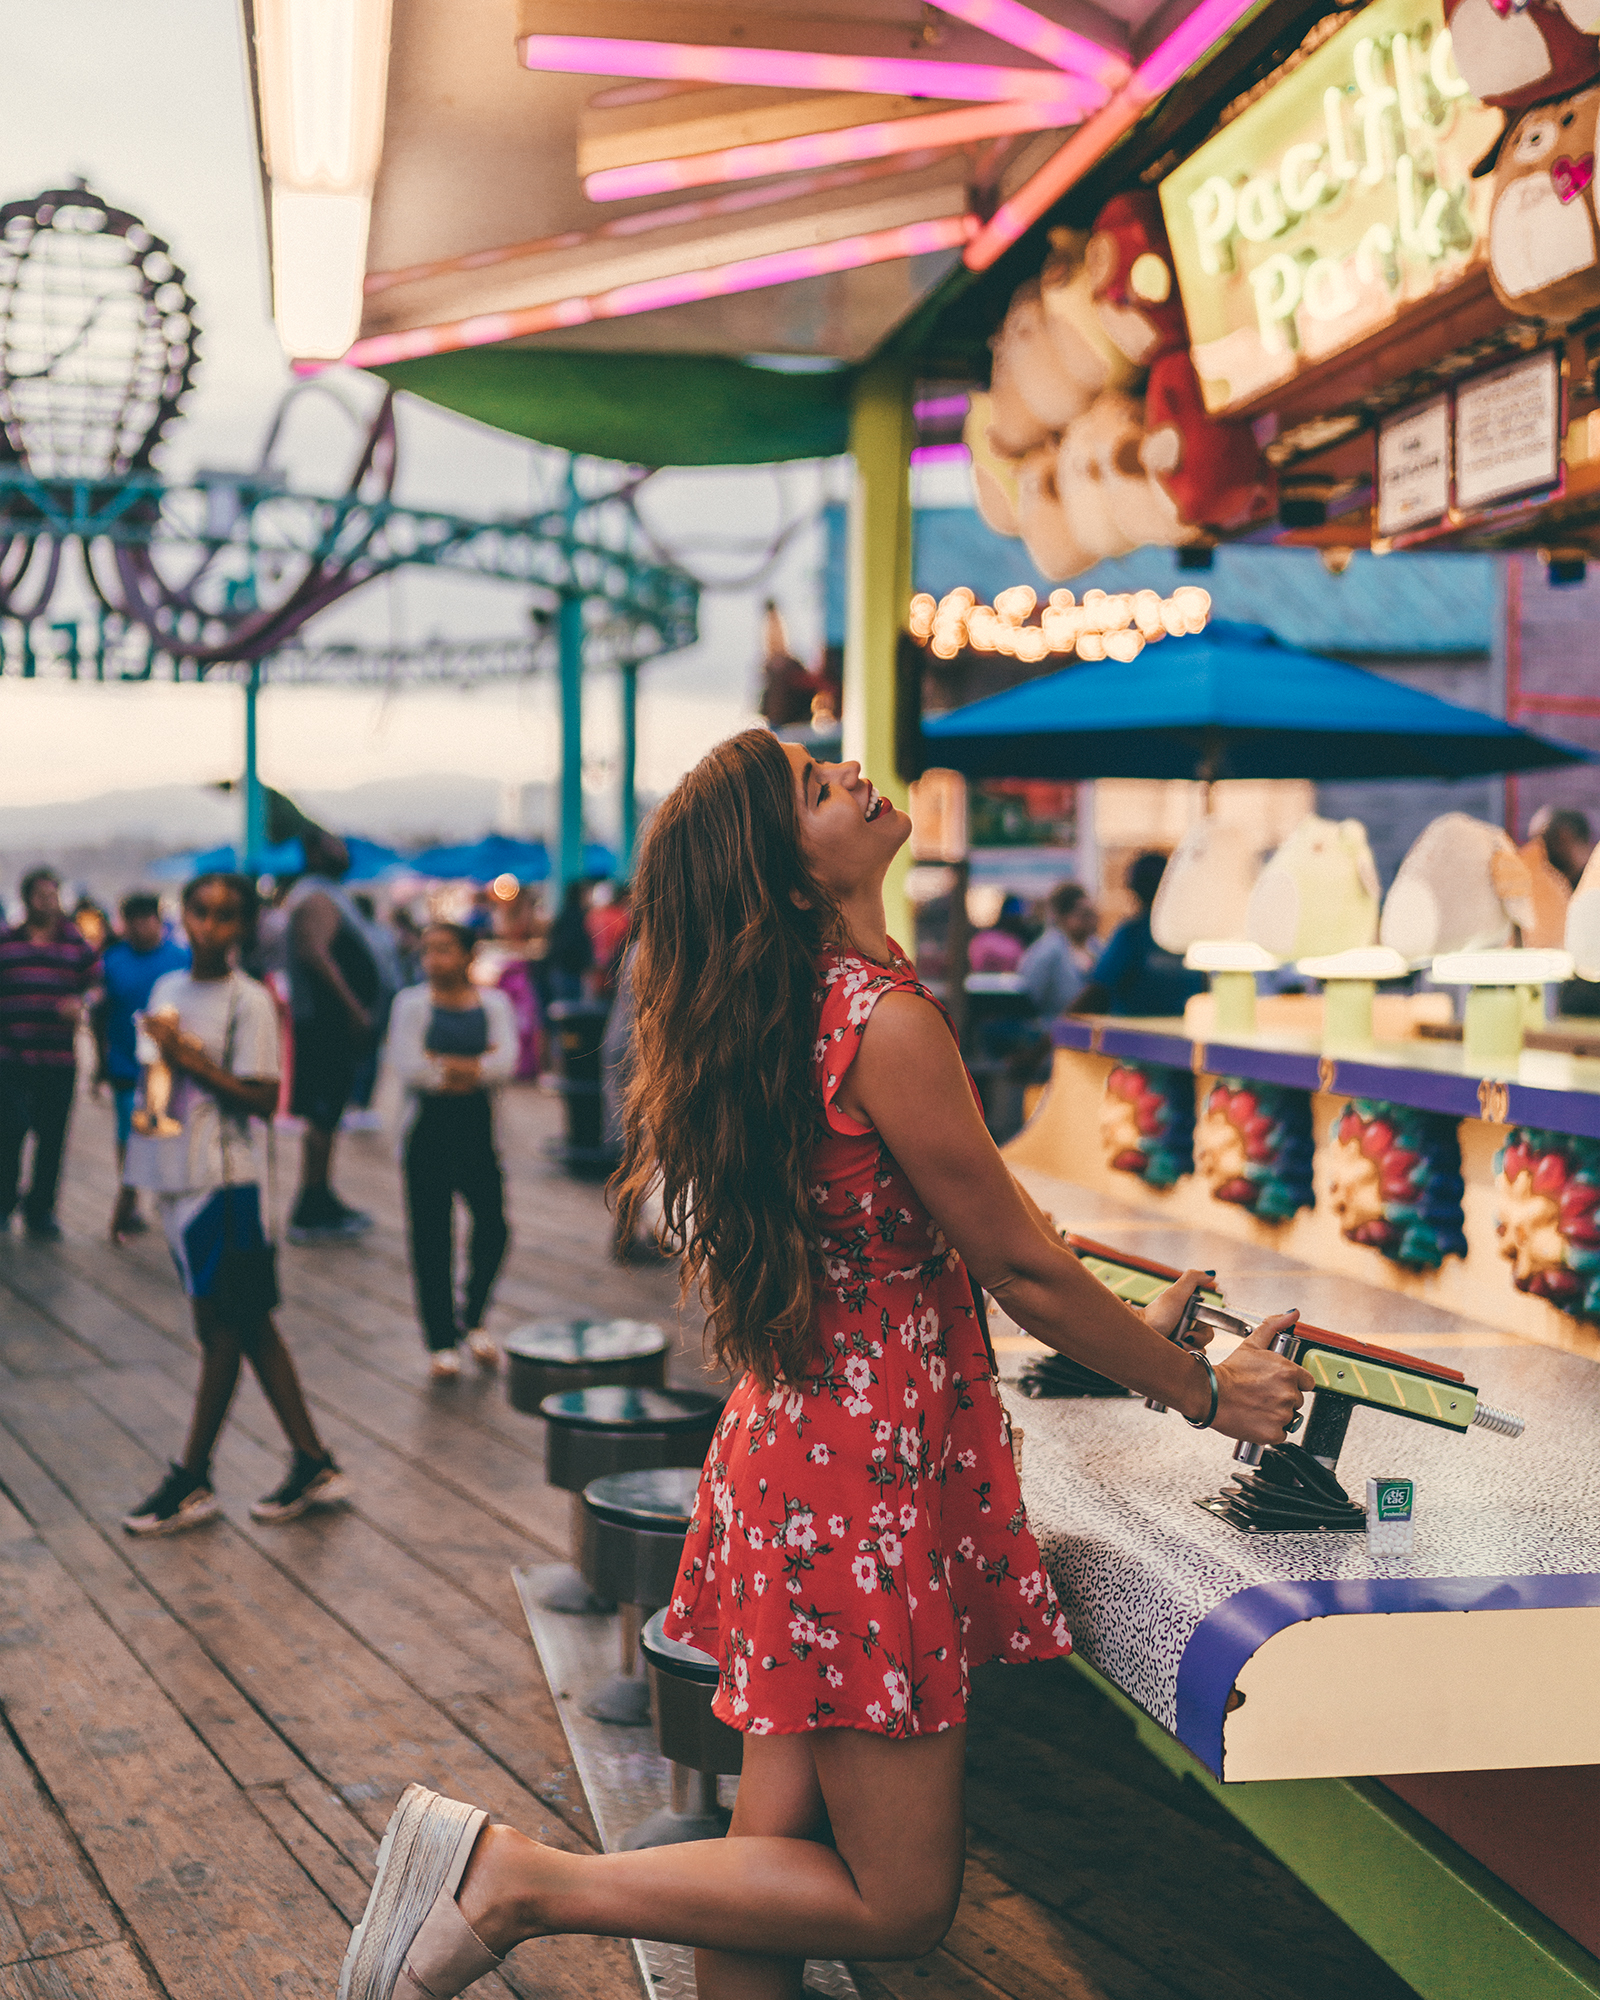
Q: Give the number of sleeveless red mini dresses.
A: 1